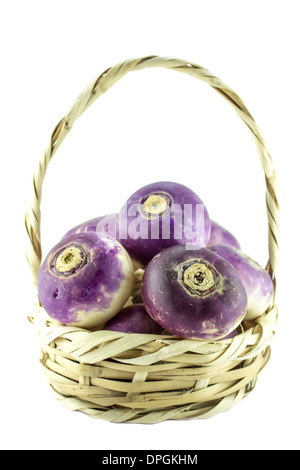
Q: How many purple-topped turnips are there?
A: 7